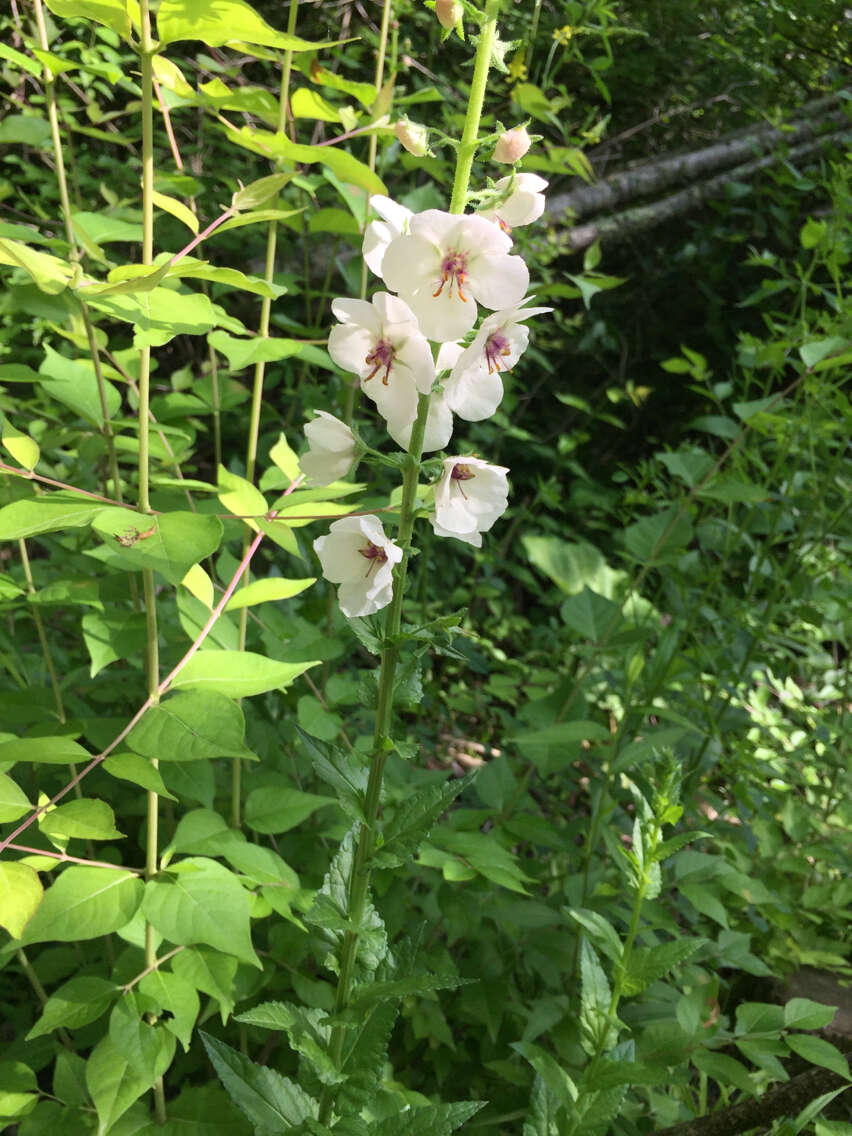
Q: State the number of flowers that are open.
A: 9